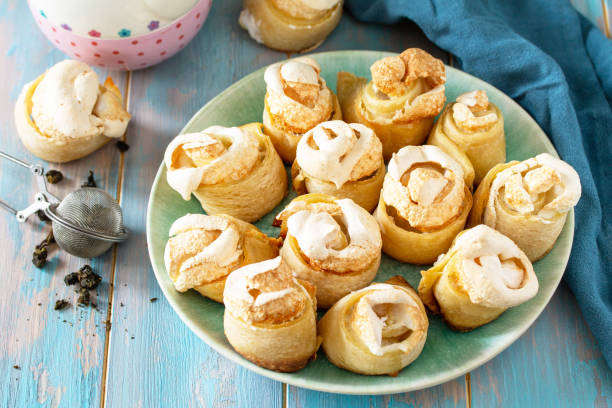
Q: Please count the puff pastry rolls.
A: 14